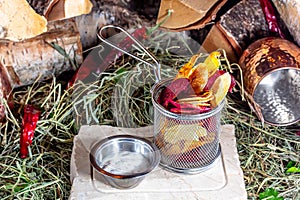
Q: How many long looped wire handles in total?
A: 1